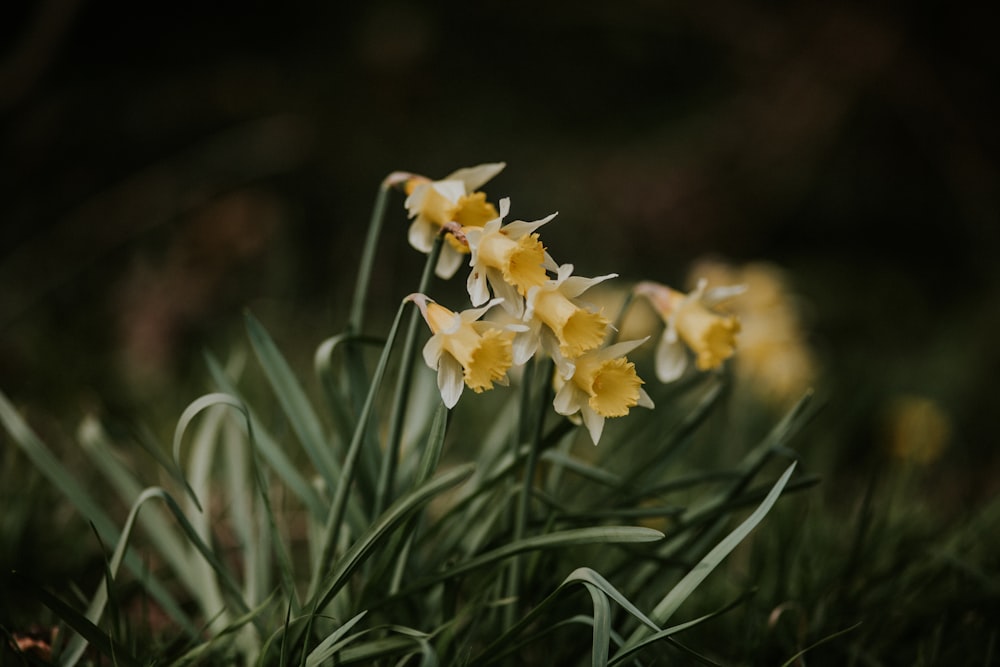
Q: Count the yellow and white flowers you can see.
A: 6